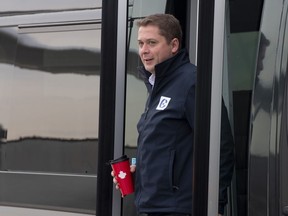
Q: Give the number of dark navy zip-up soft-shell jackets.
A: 1